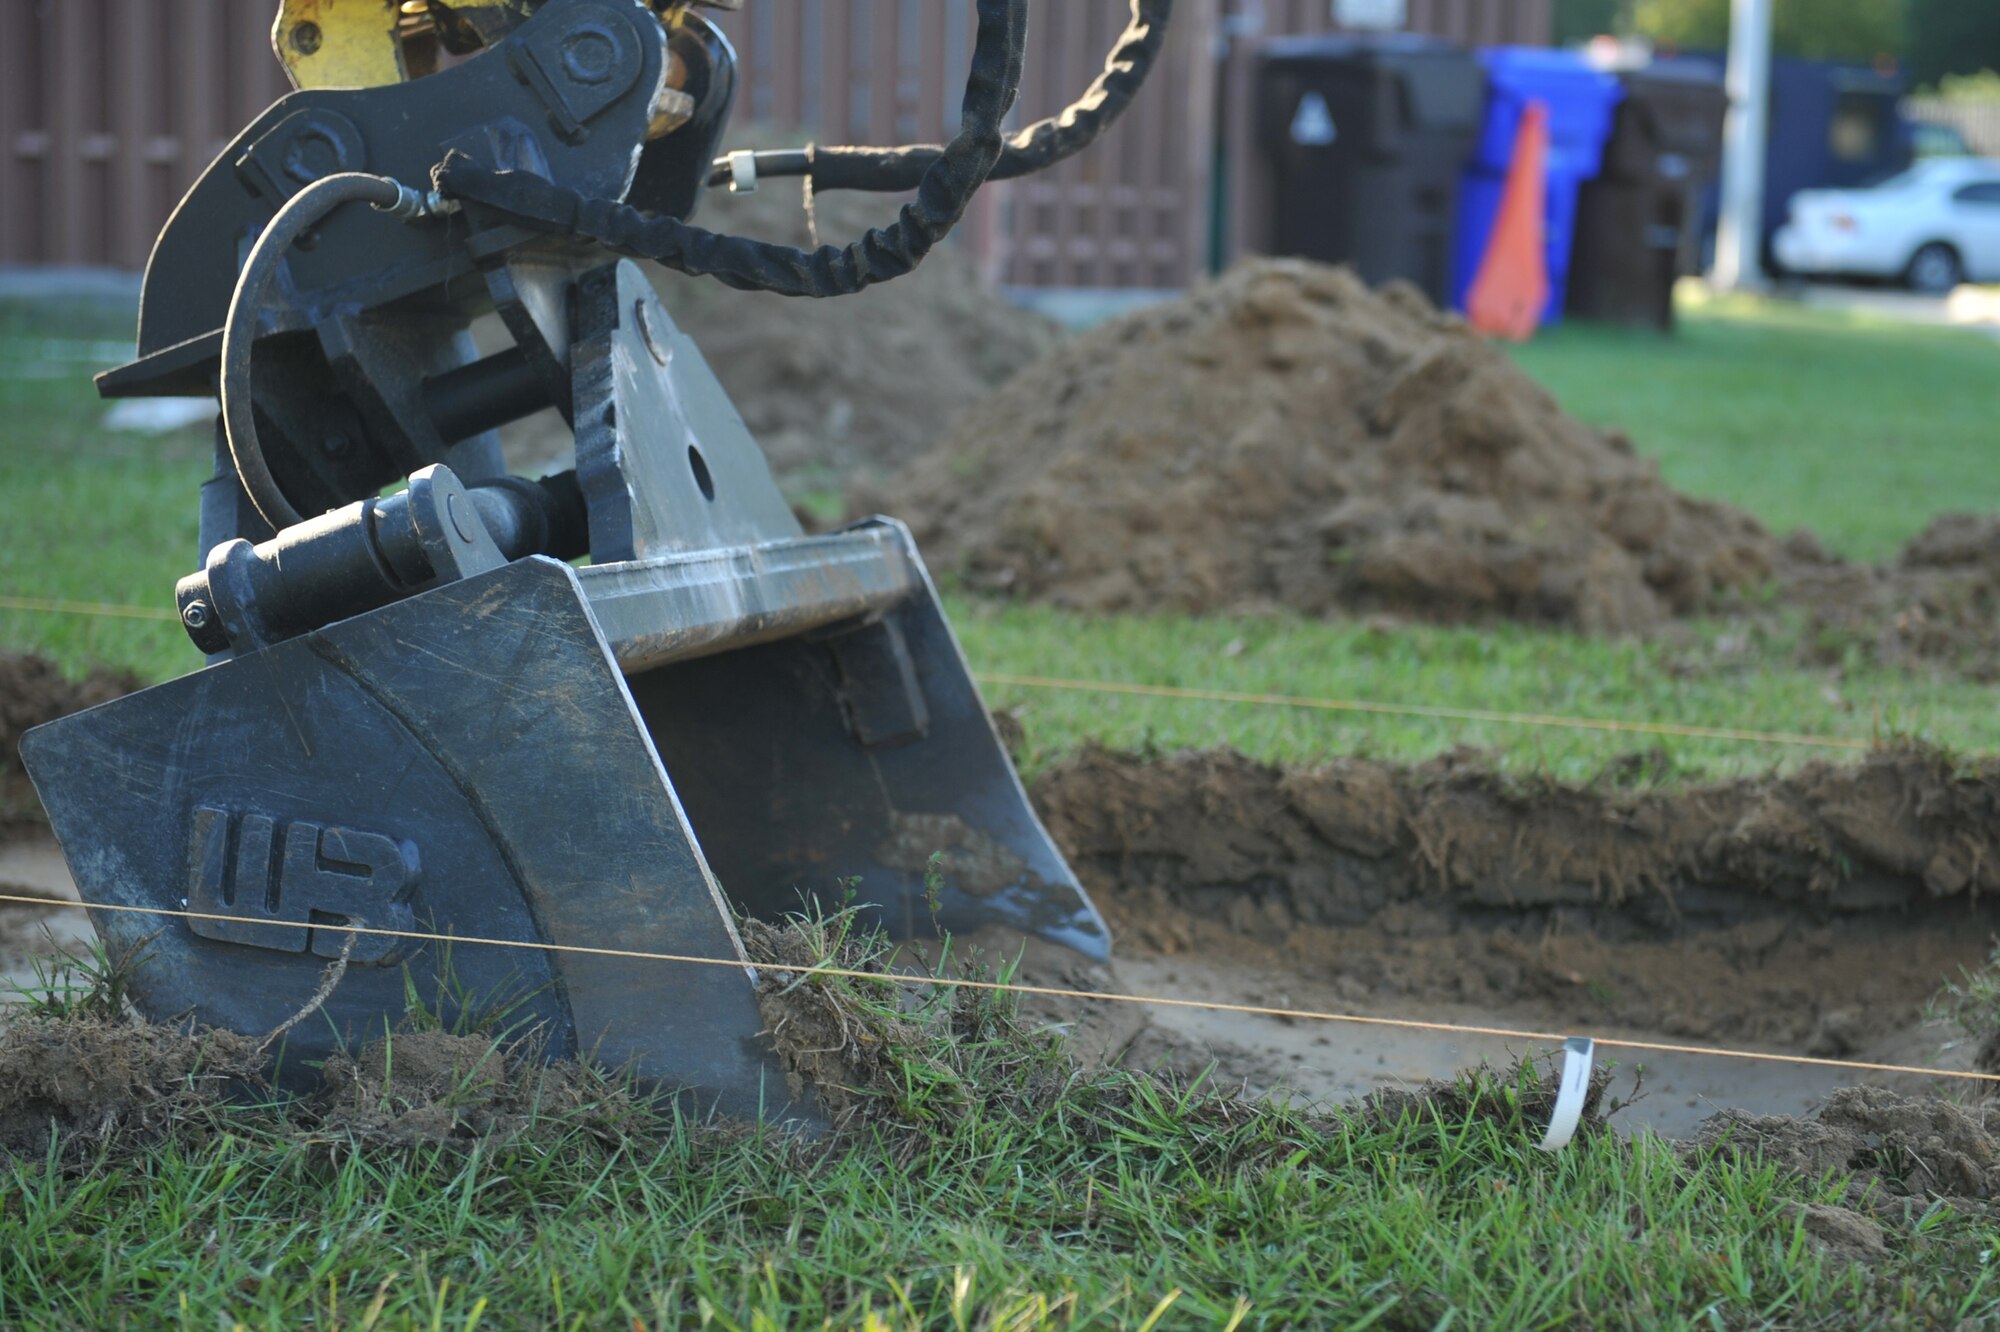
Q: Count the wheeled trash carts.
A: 3